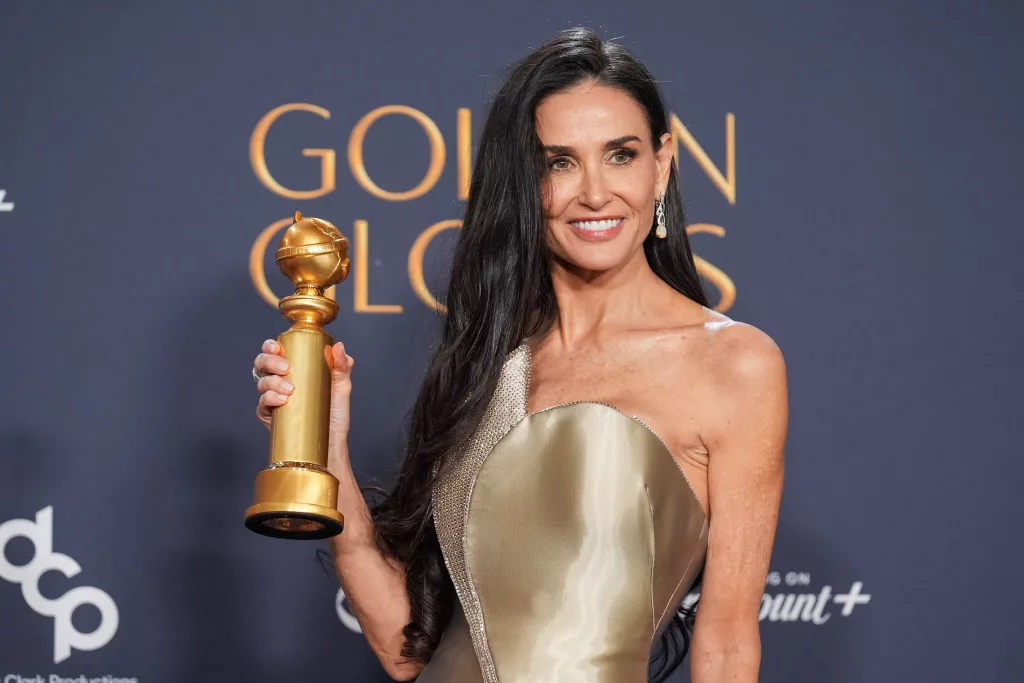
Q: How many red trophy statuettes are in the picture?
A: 0